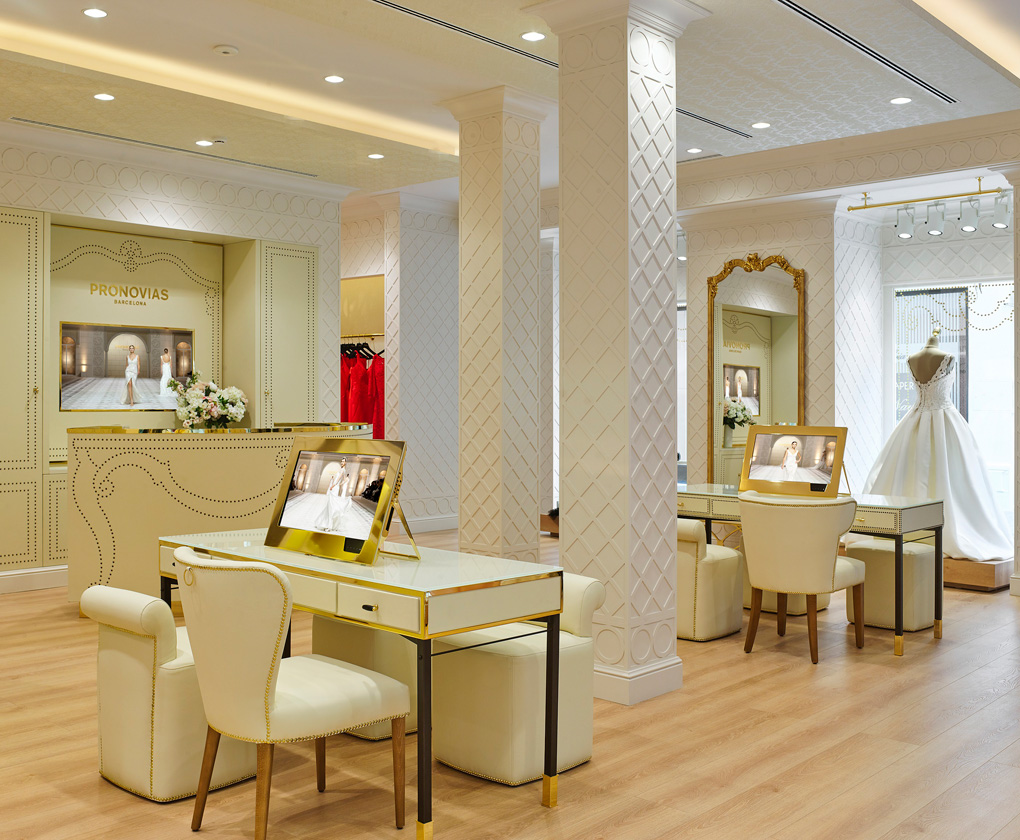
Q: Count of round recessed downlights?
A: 9